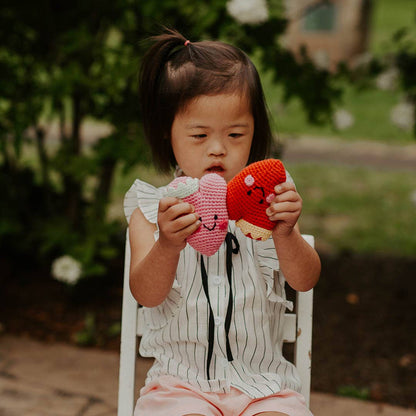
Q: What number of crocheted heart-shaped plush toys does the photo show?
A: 2